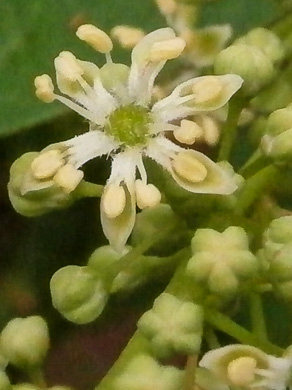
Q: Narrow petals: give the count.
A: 6